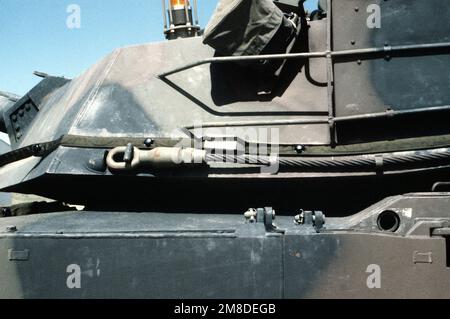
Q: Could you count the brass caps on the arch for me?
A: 0